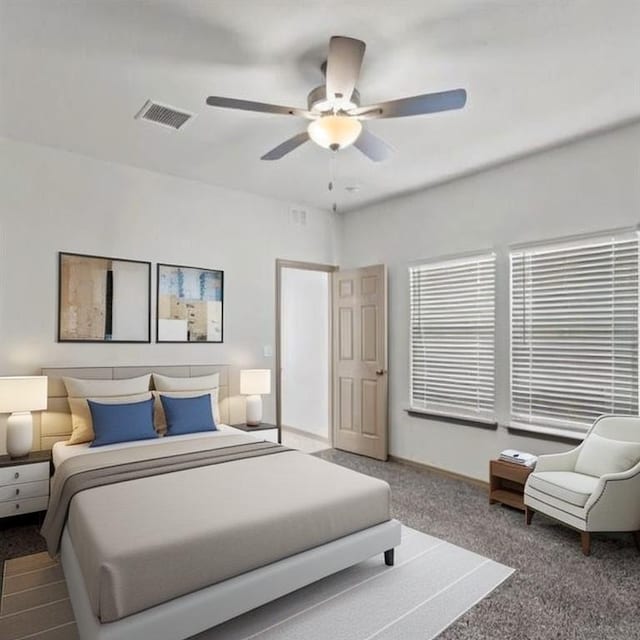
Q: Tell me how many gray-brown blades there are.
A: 5